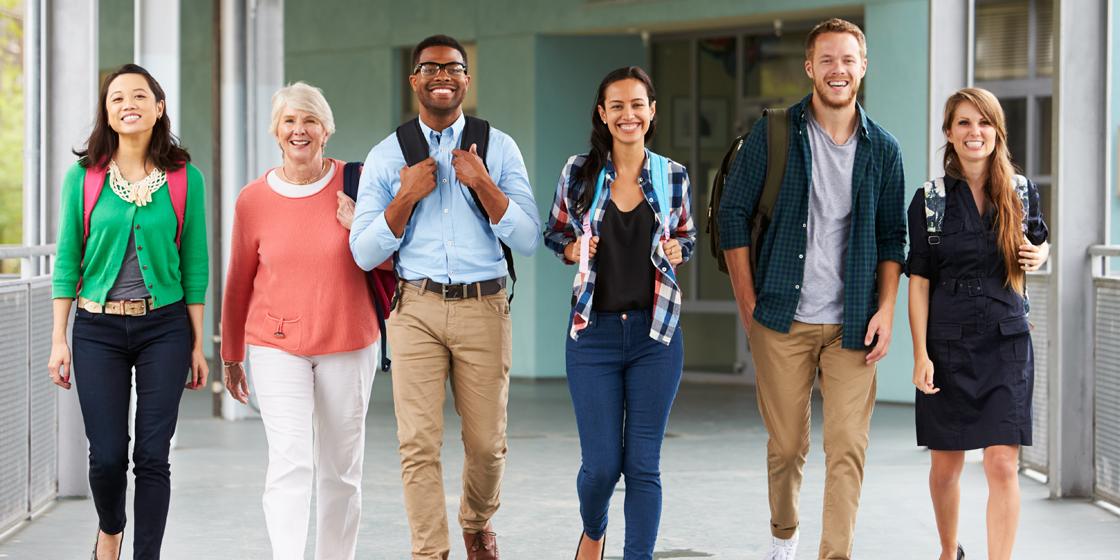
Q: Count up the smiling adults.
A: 6